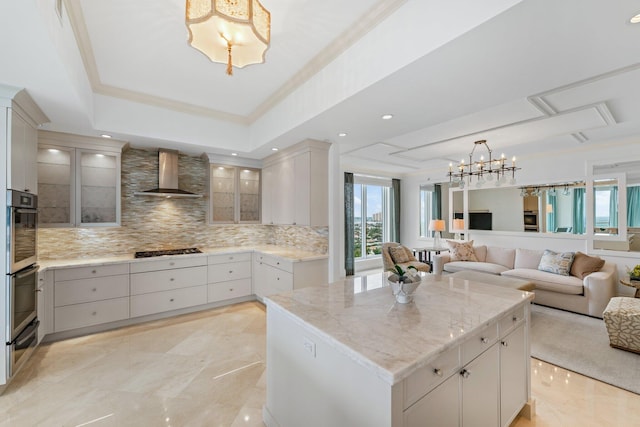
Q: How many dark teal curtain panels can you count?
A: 2